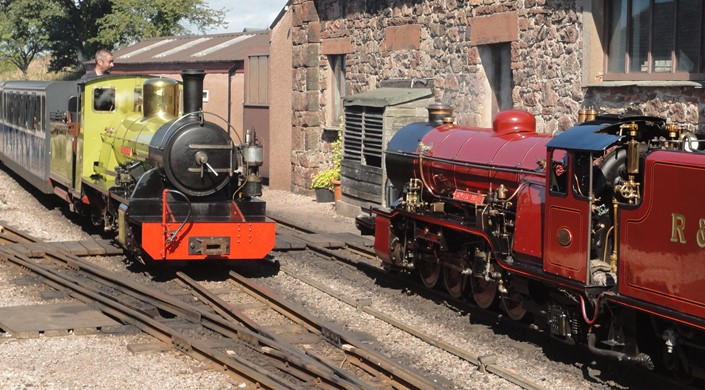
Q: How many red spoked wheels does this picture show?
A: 4